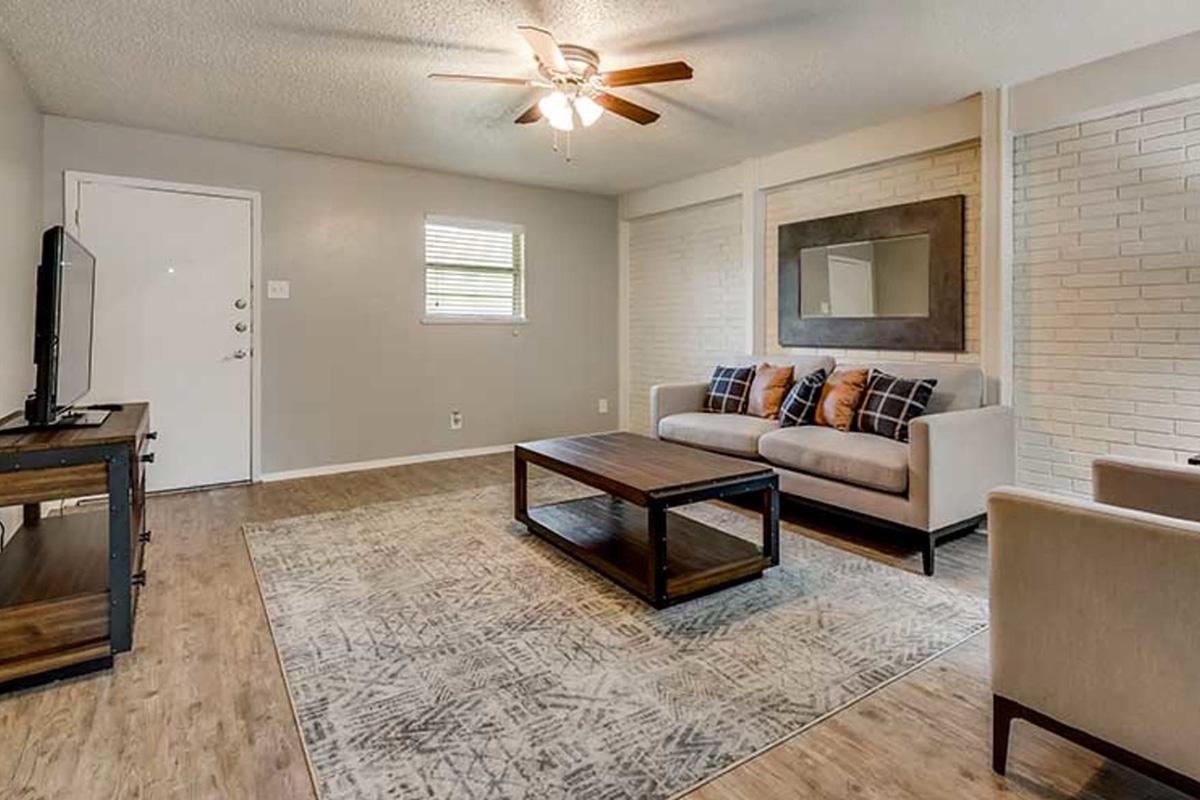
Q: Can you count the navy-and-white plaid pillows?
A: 3